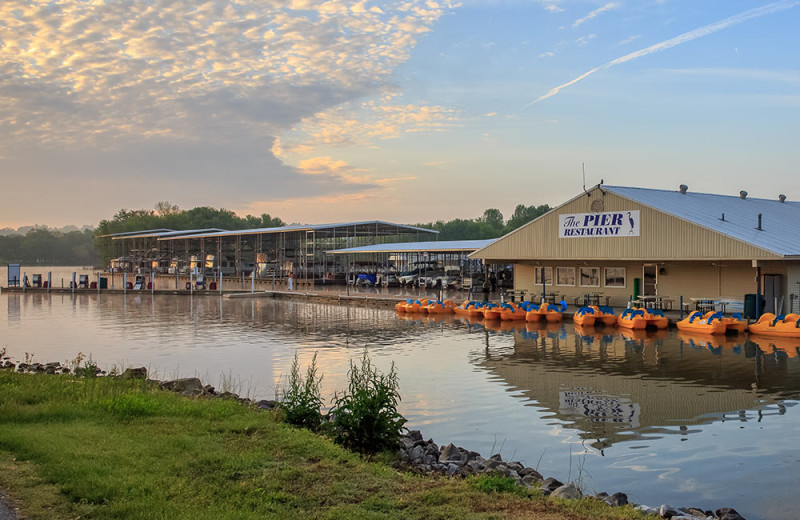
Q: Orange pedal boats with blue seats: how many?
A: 9